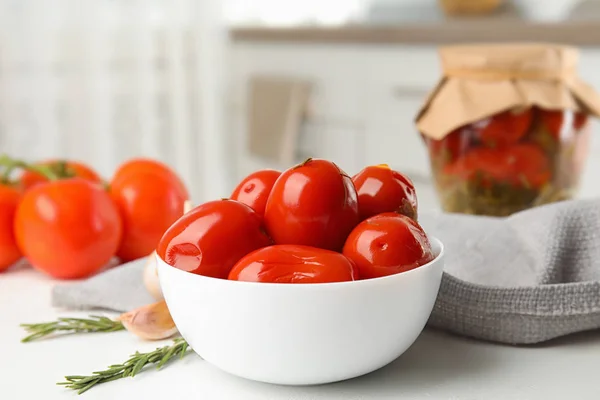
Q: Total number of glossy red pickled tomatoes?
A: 6